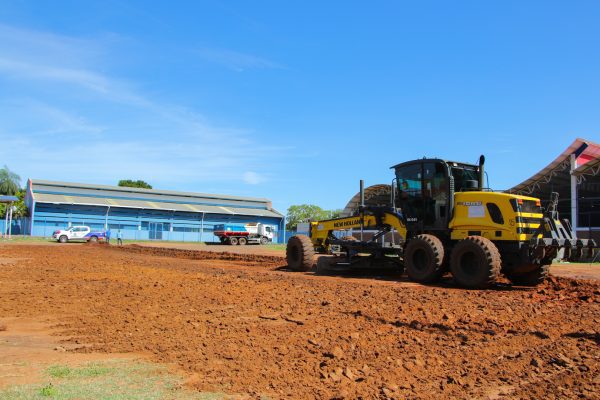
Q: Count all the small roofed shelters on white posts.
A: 1